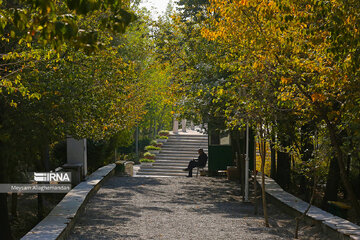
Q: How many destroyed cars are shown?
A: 0